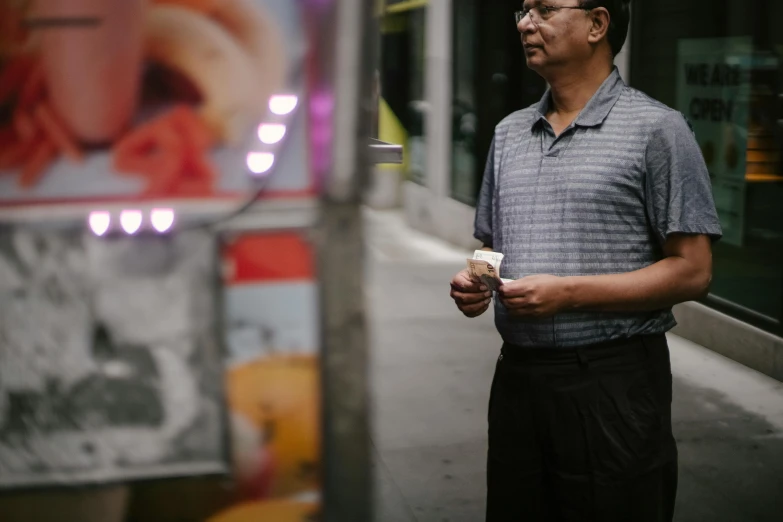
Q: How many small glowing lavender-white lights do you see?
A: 6